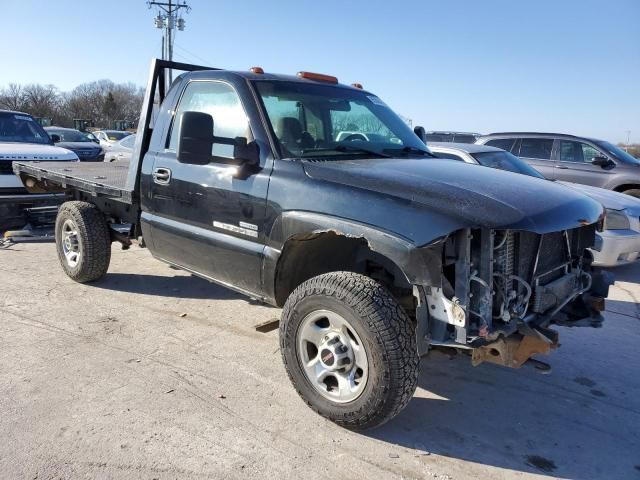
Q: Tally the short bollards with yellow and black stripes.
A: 0